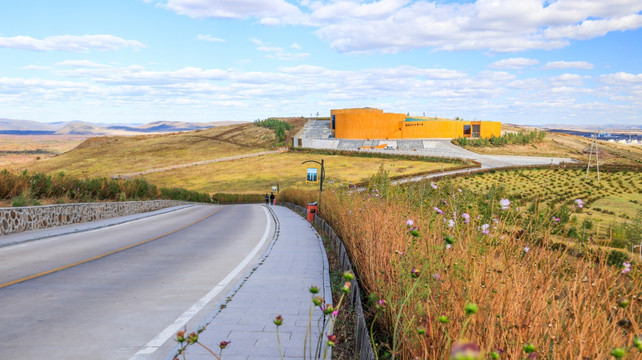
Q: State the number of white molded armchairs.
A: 0